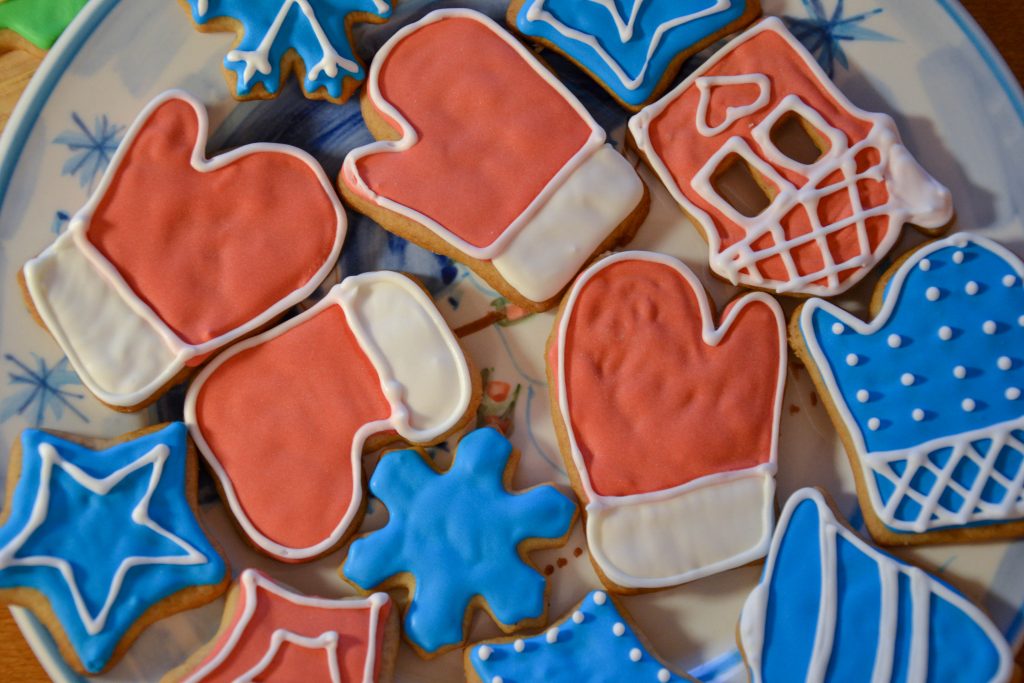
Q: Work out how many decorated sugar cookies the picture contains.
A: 14